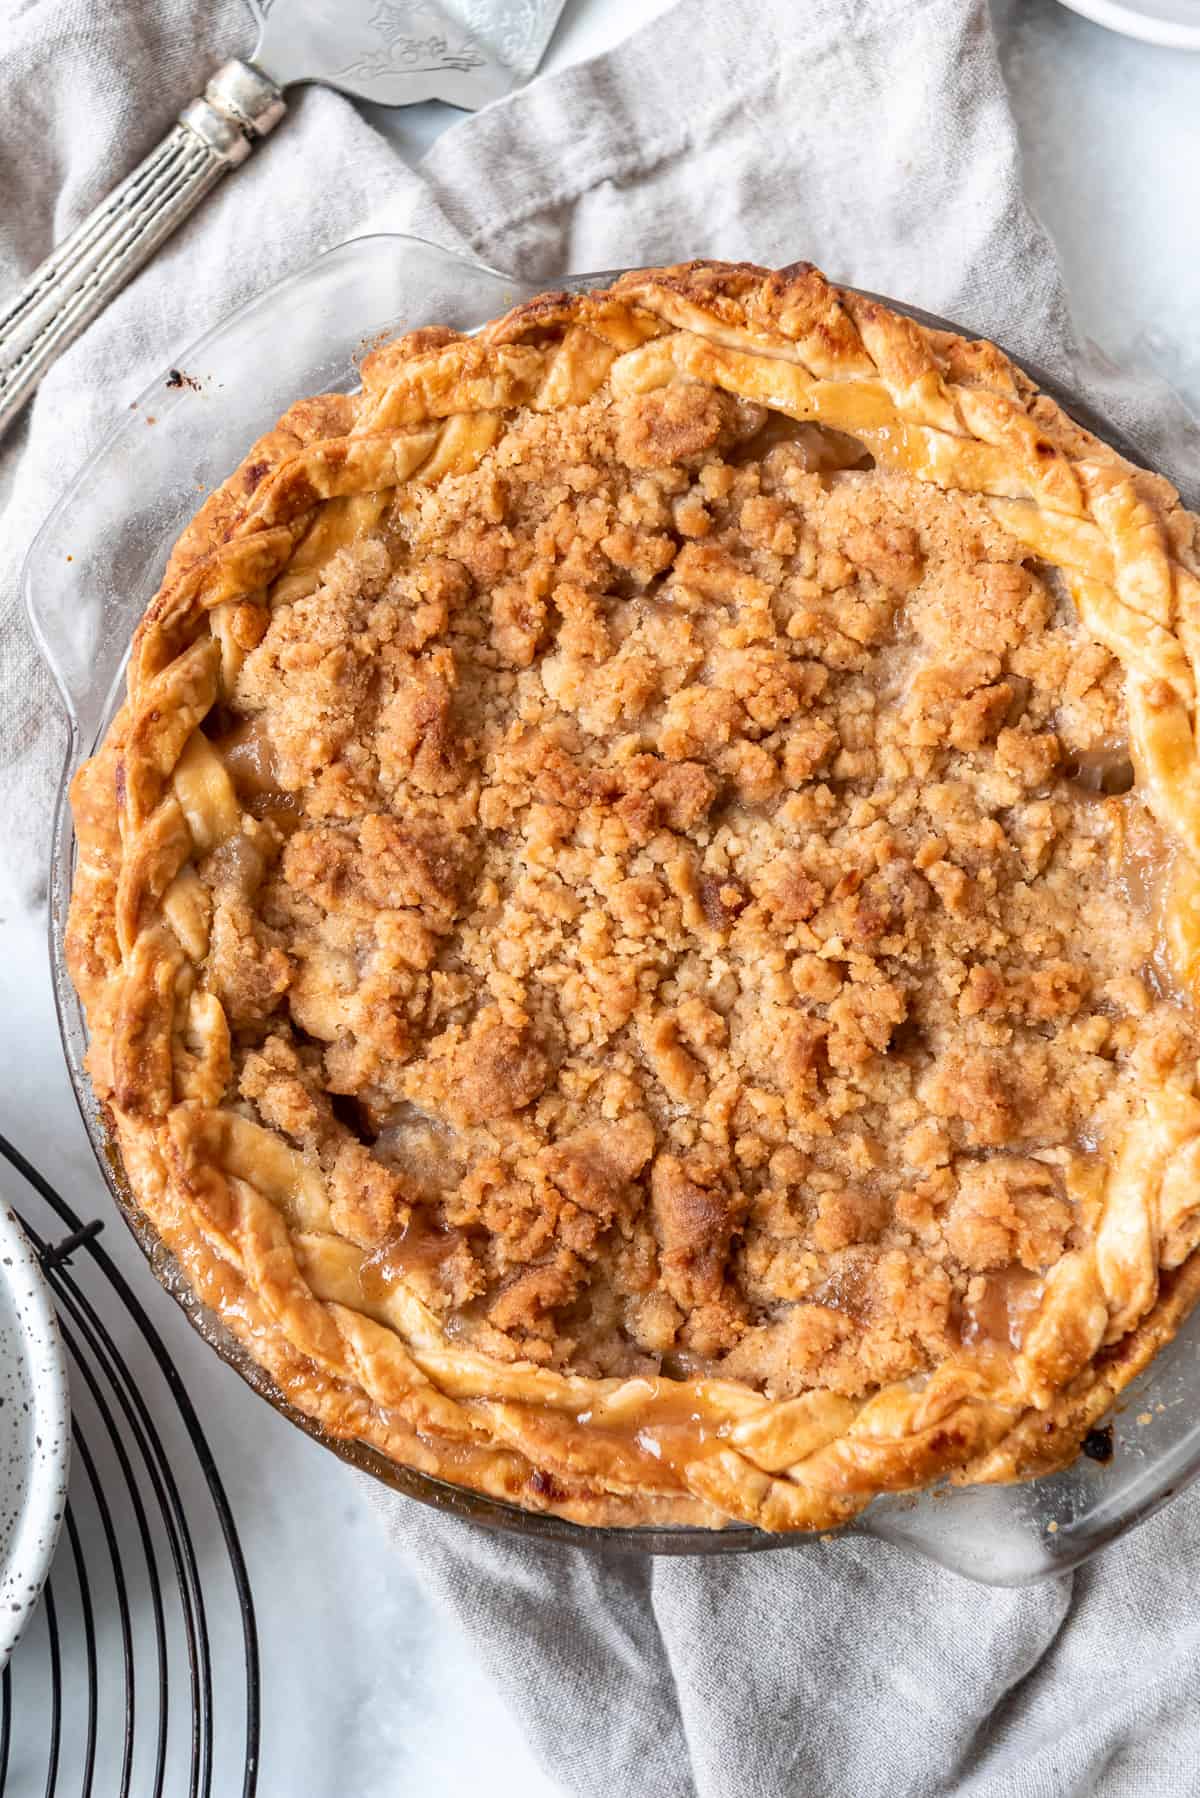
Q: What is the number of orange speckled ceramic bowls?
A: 0